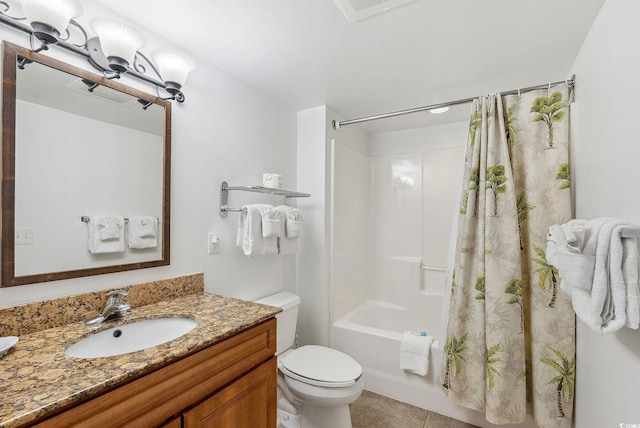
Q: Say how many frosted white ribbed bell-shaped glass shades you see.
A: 3